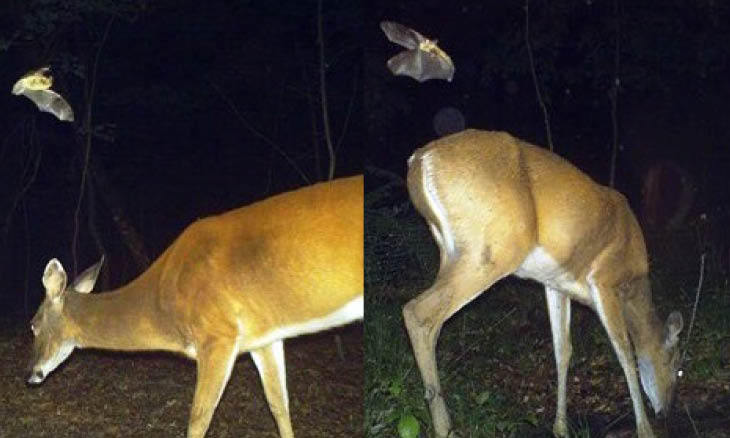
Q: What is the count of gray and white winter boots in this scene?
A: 0